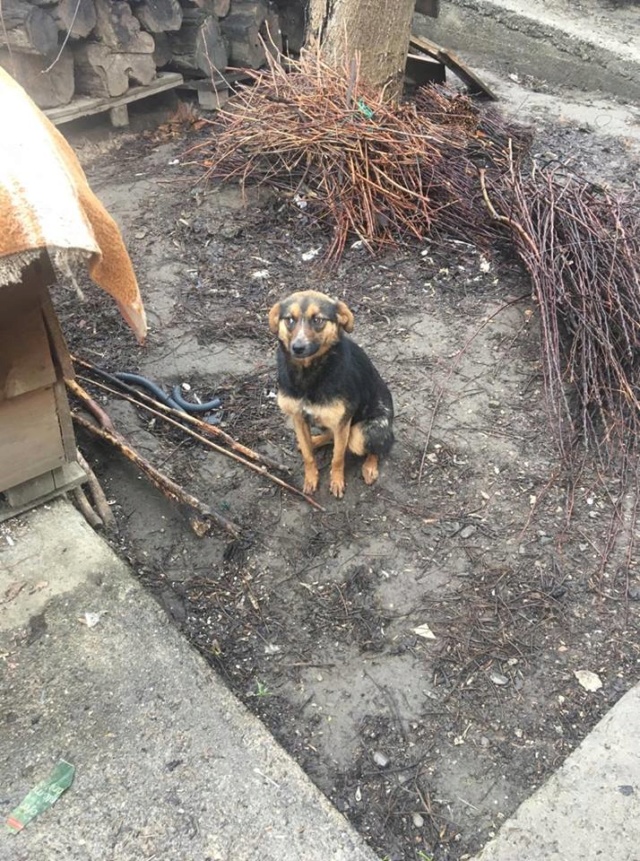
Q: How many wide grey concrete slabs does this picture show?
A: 2